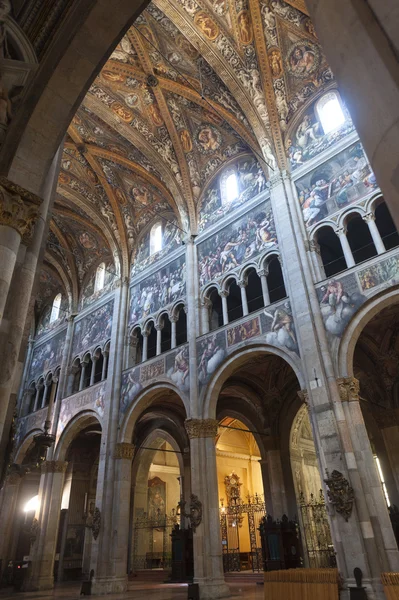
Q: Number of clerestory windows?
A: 5